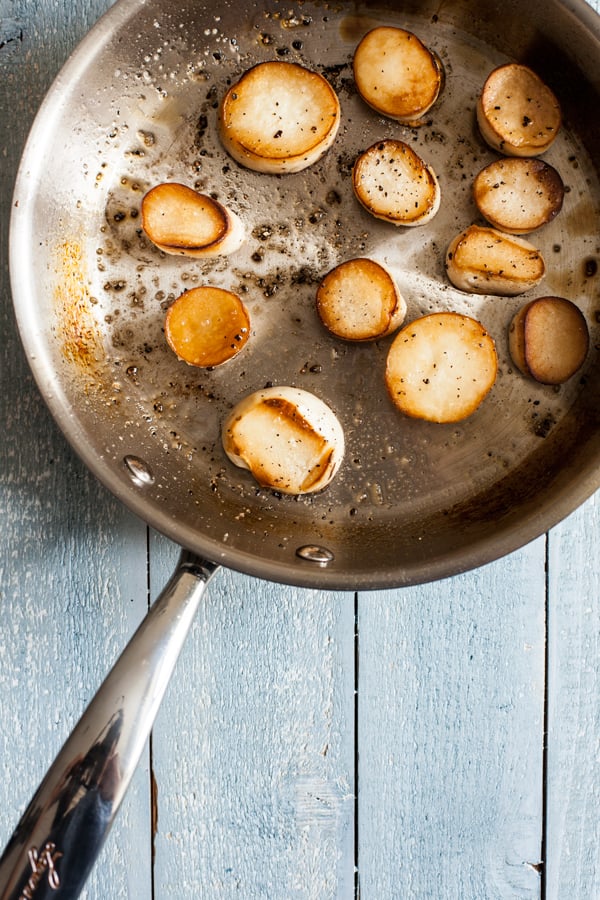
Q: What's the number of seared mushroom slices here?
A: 12